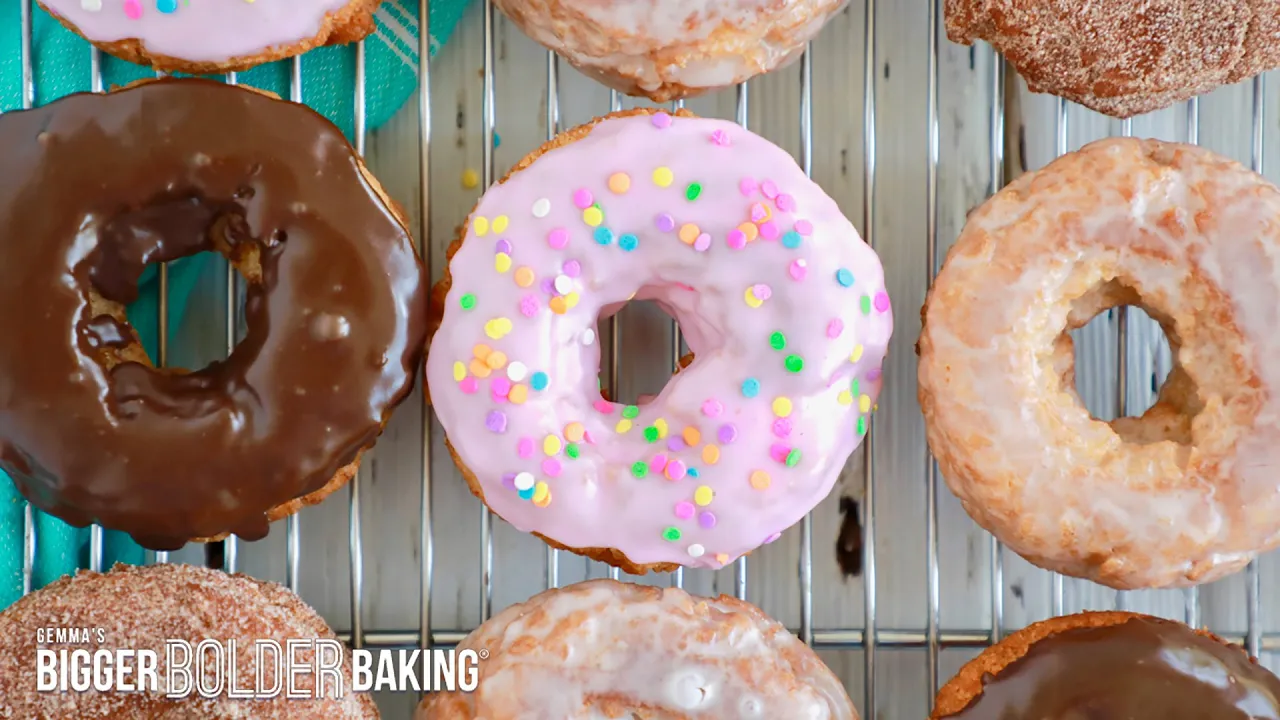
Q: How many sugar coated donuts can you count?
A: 2